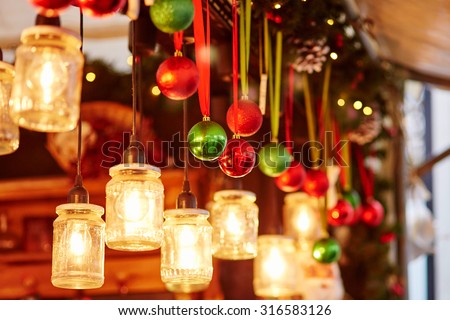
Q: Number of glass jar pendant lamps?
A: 8